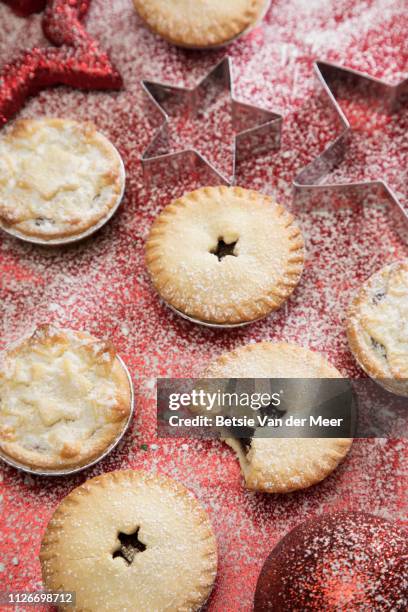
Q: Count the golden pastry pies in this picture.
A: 7